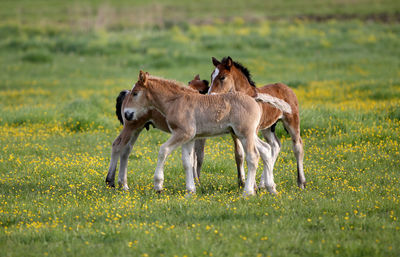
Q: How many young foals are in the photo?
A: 3